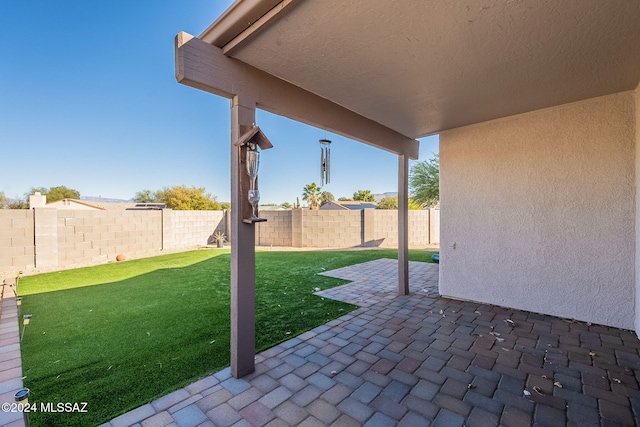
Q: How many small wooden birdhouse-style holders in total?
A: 1